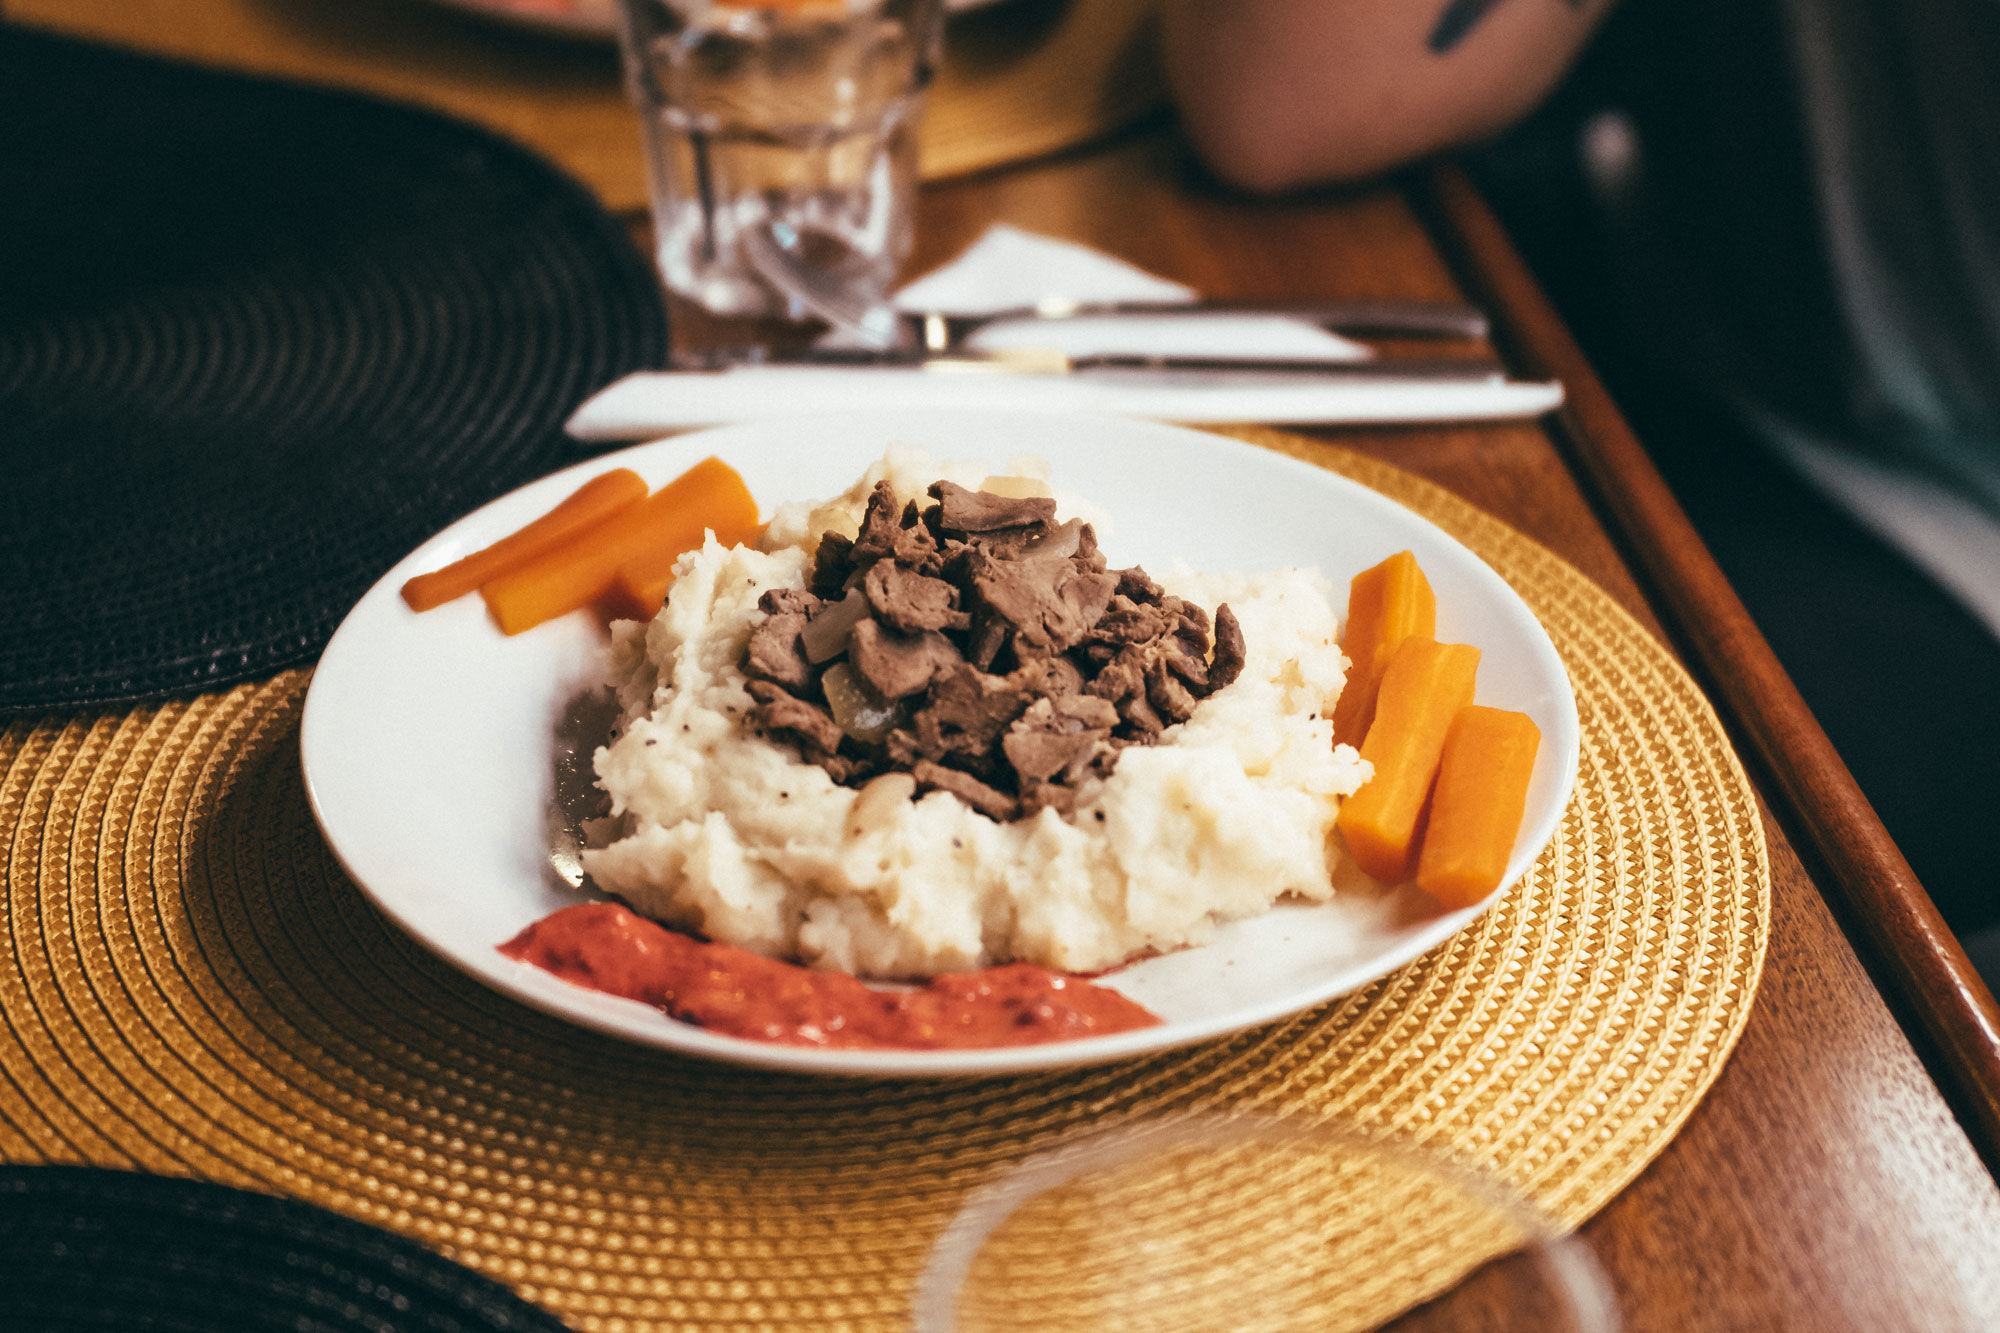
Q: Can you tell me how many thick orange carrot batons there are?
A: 6